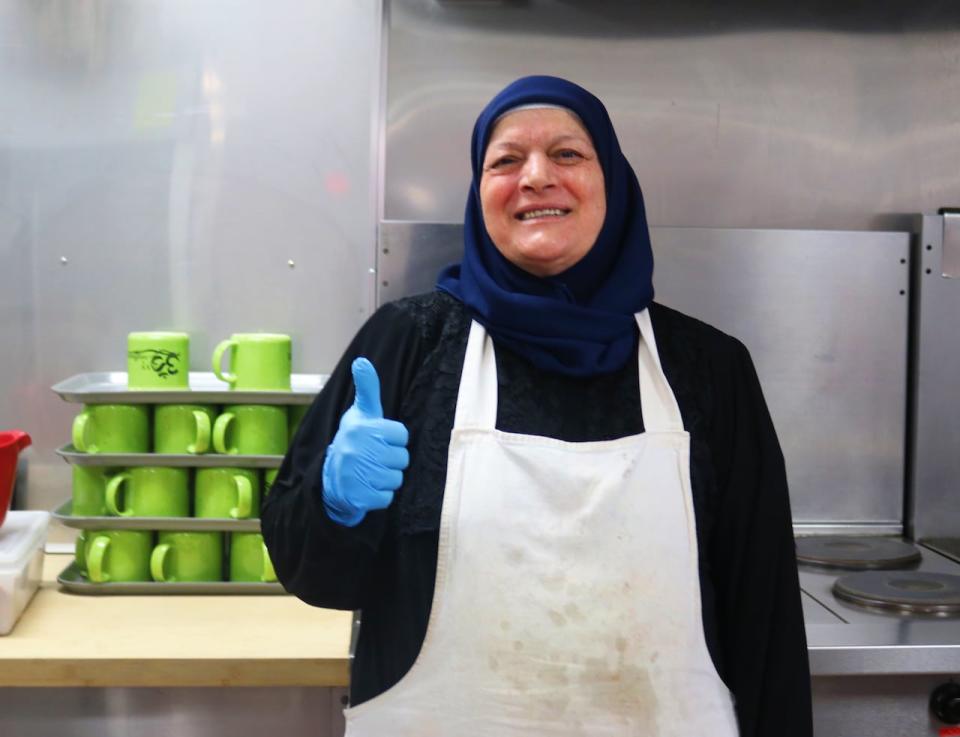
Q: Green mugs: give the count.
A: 14